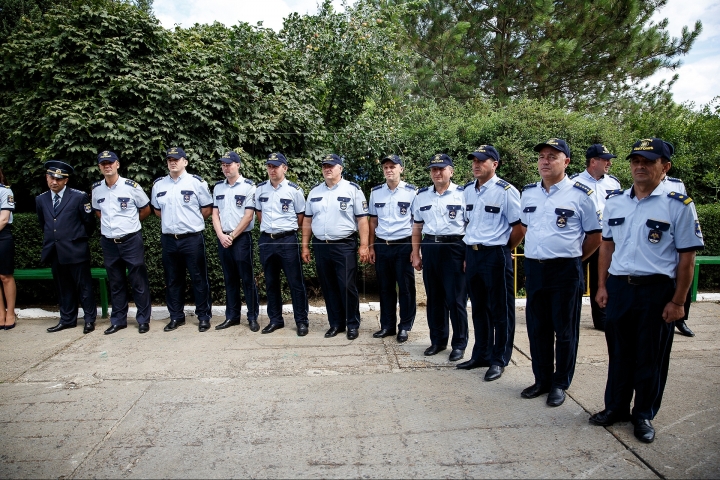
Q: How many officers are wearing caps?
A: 12